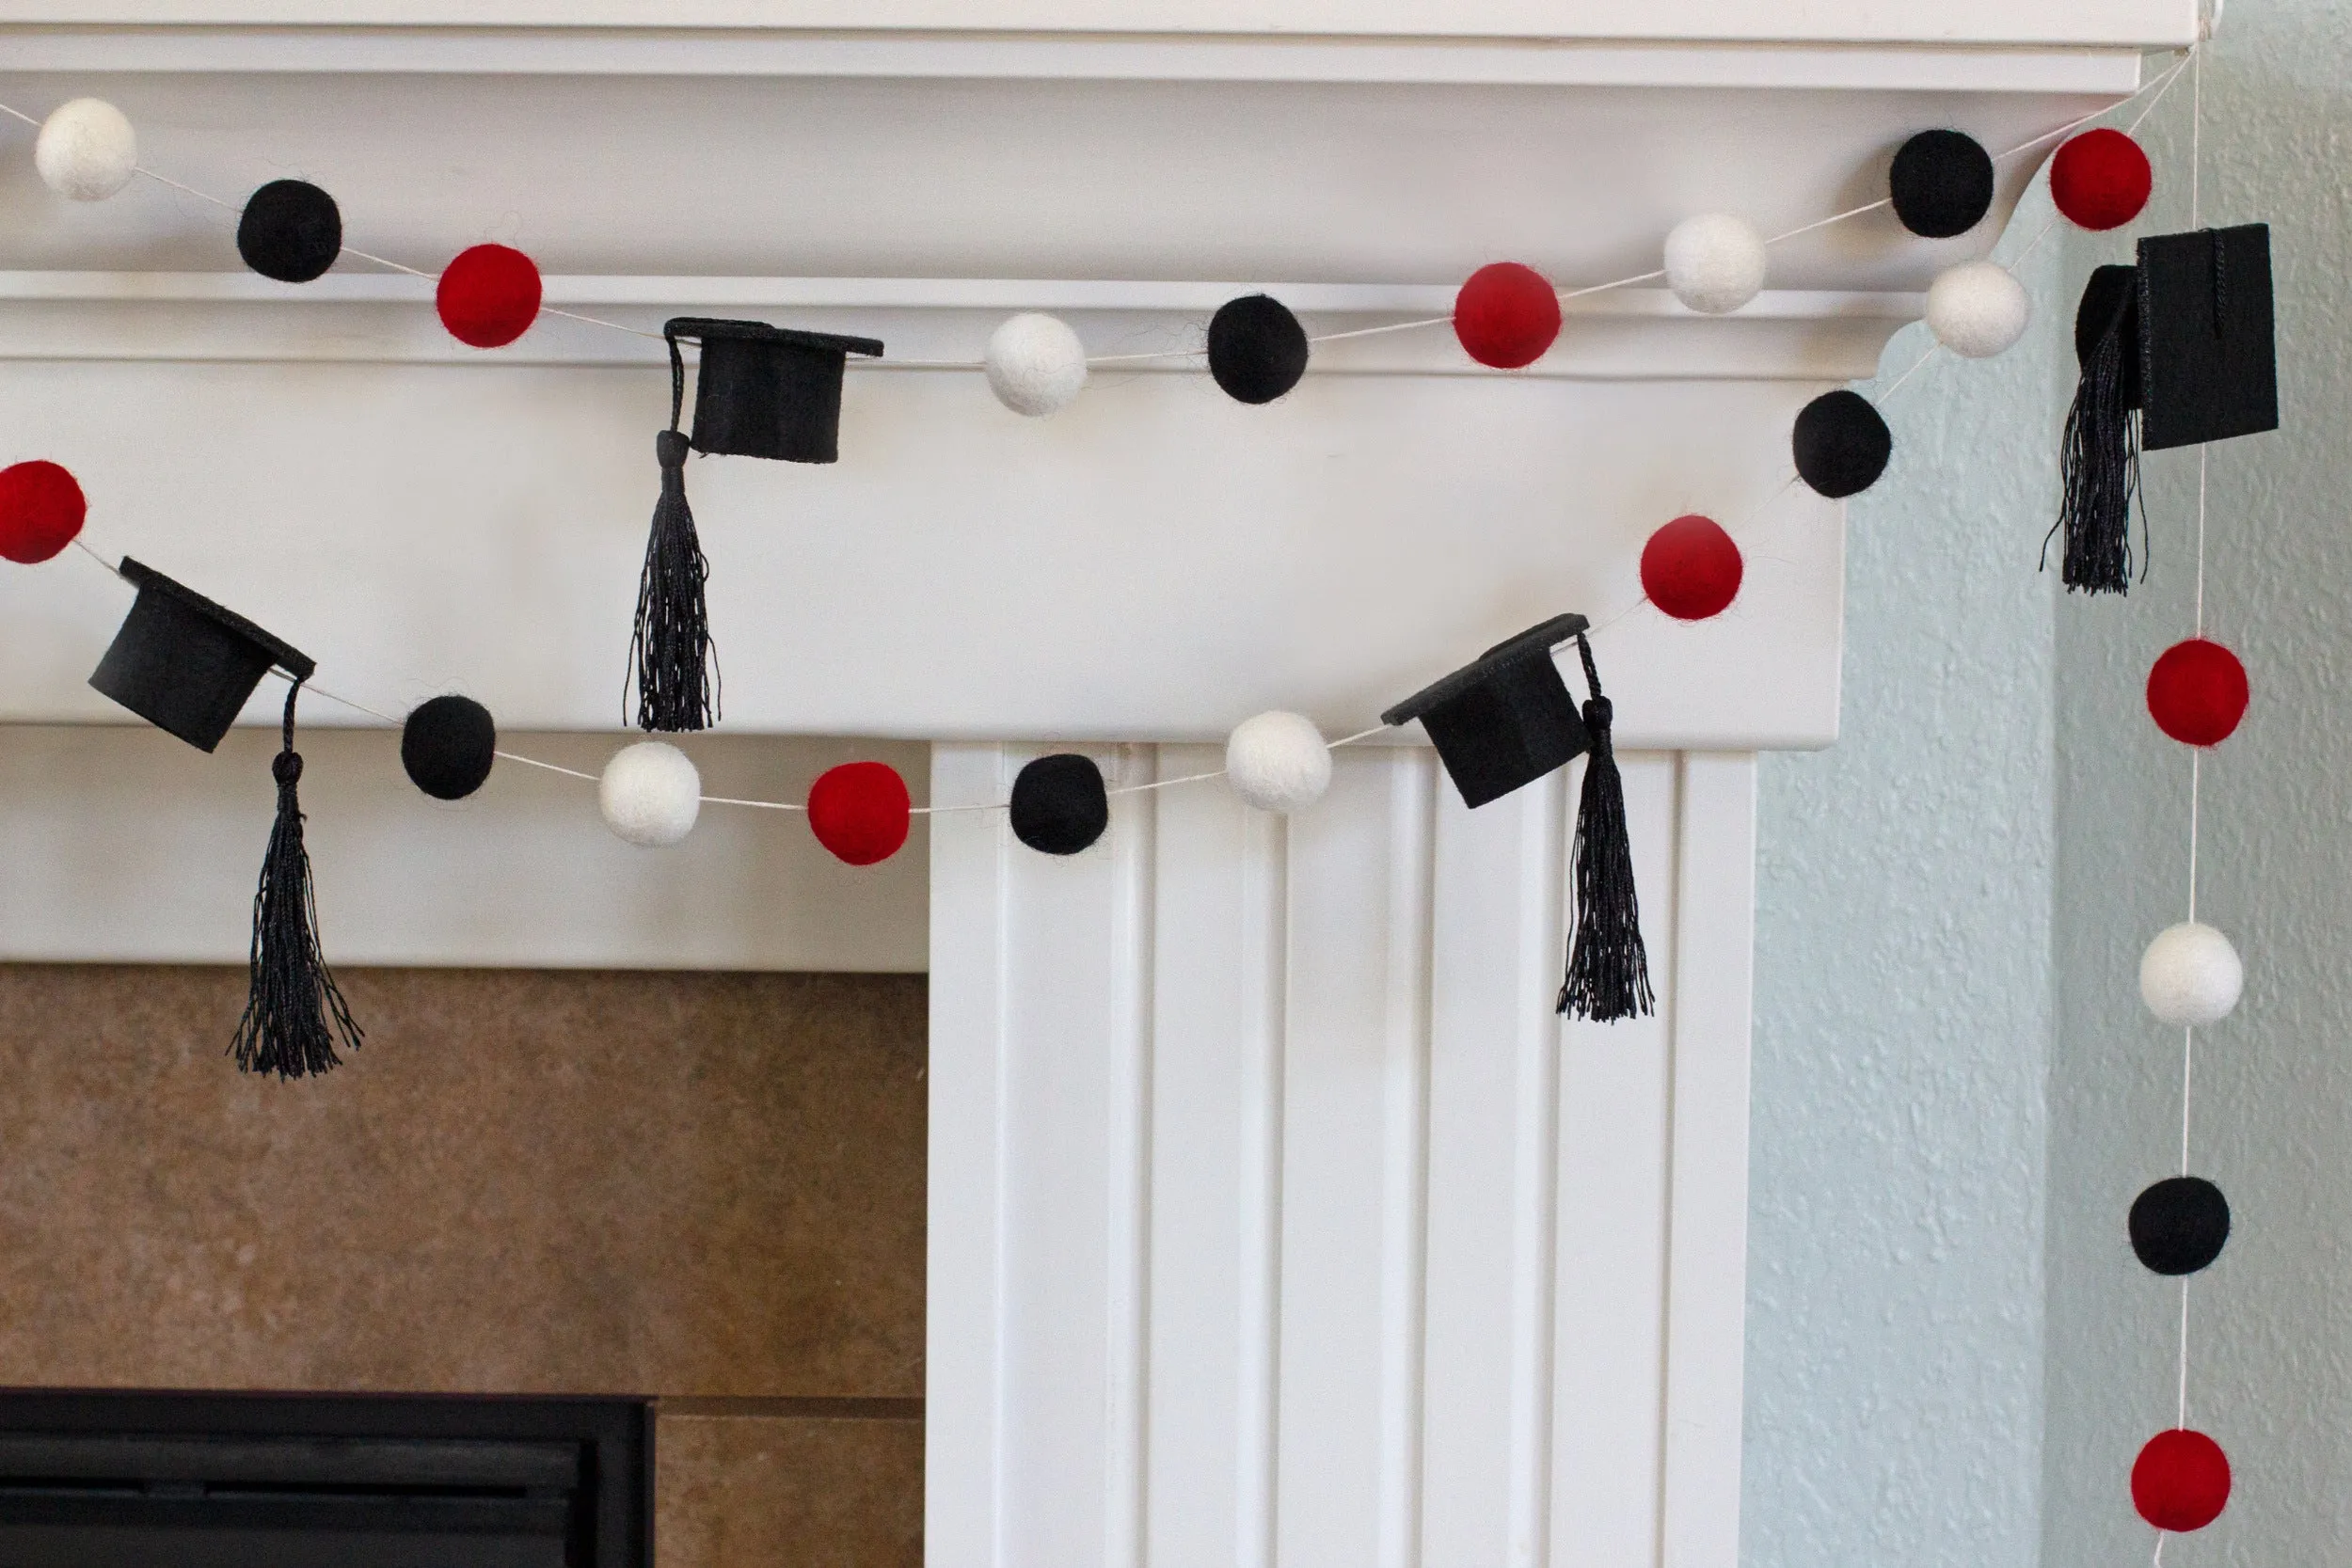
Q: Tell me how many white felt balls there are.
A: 7